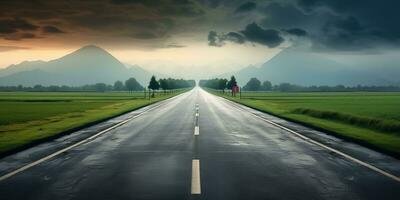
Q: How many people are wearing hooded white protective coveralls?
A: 0